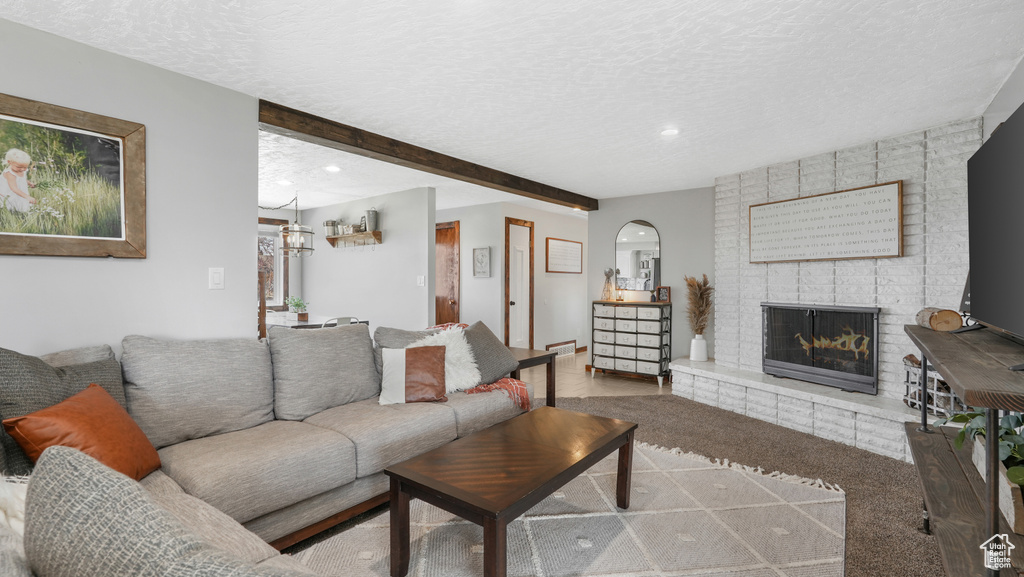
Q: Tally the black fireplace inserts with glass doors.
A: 1